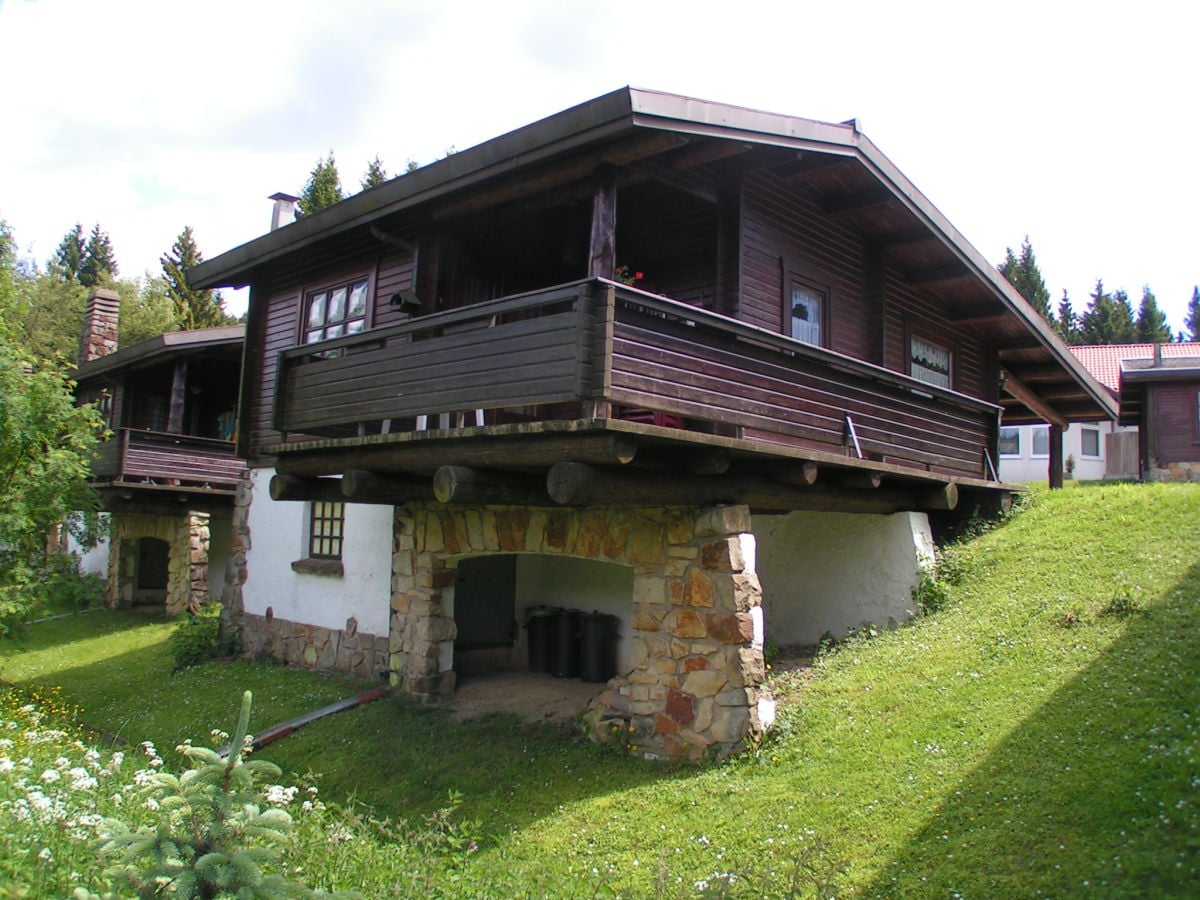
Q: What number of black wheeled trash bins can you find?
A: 3